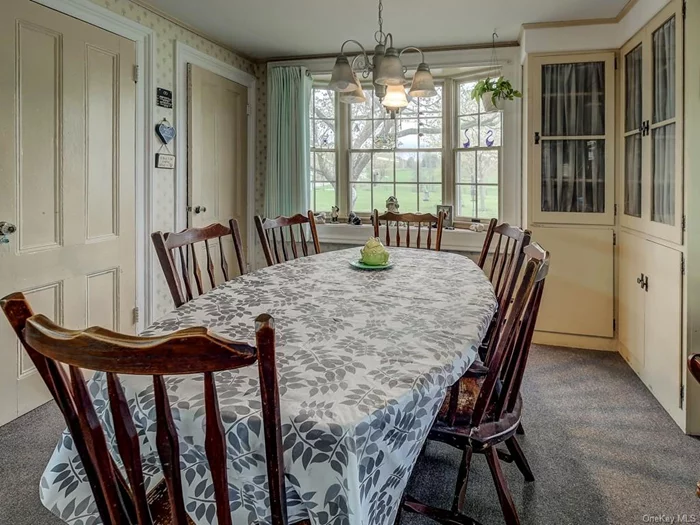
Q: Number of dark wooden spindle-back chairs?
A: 6